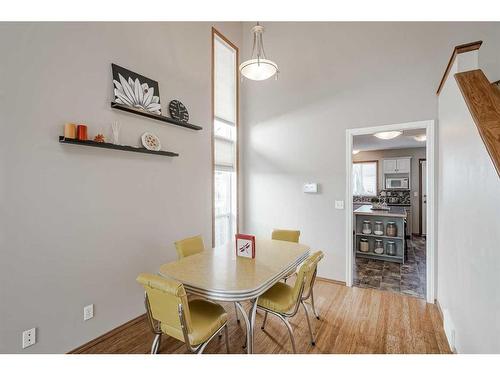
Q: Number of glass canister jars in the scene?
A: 6